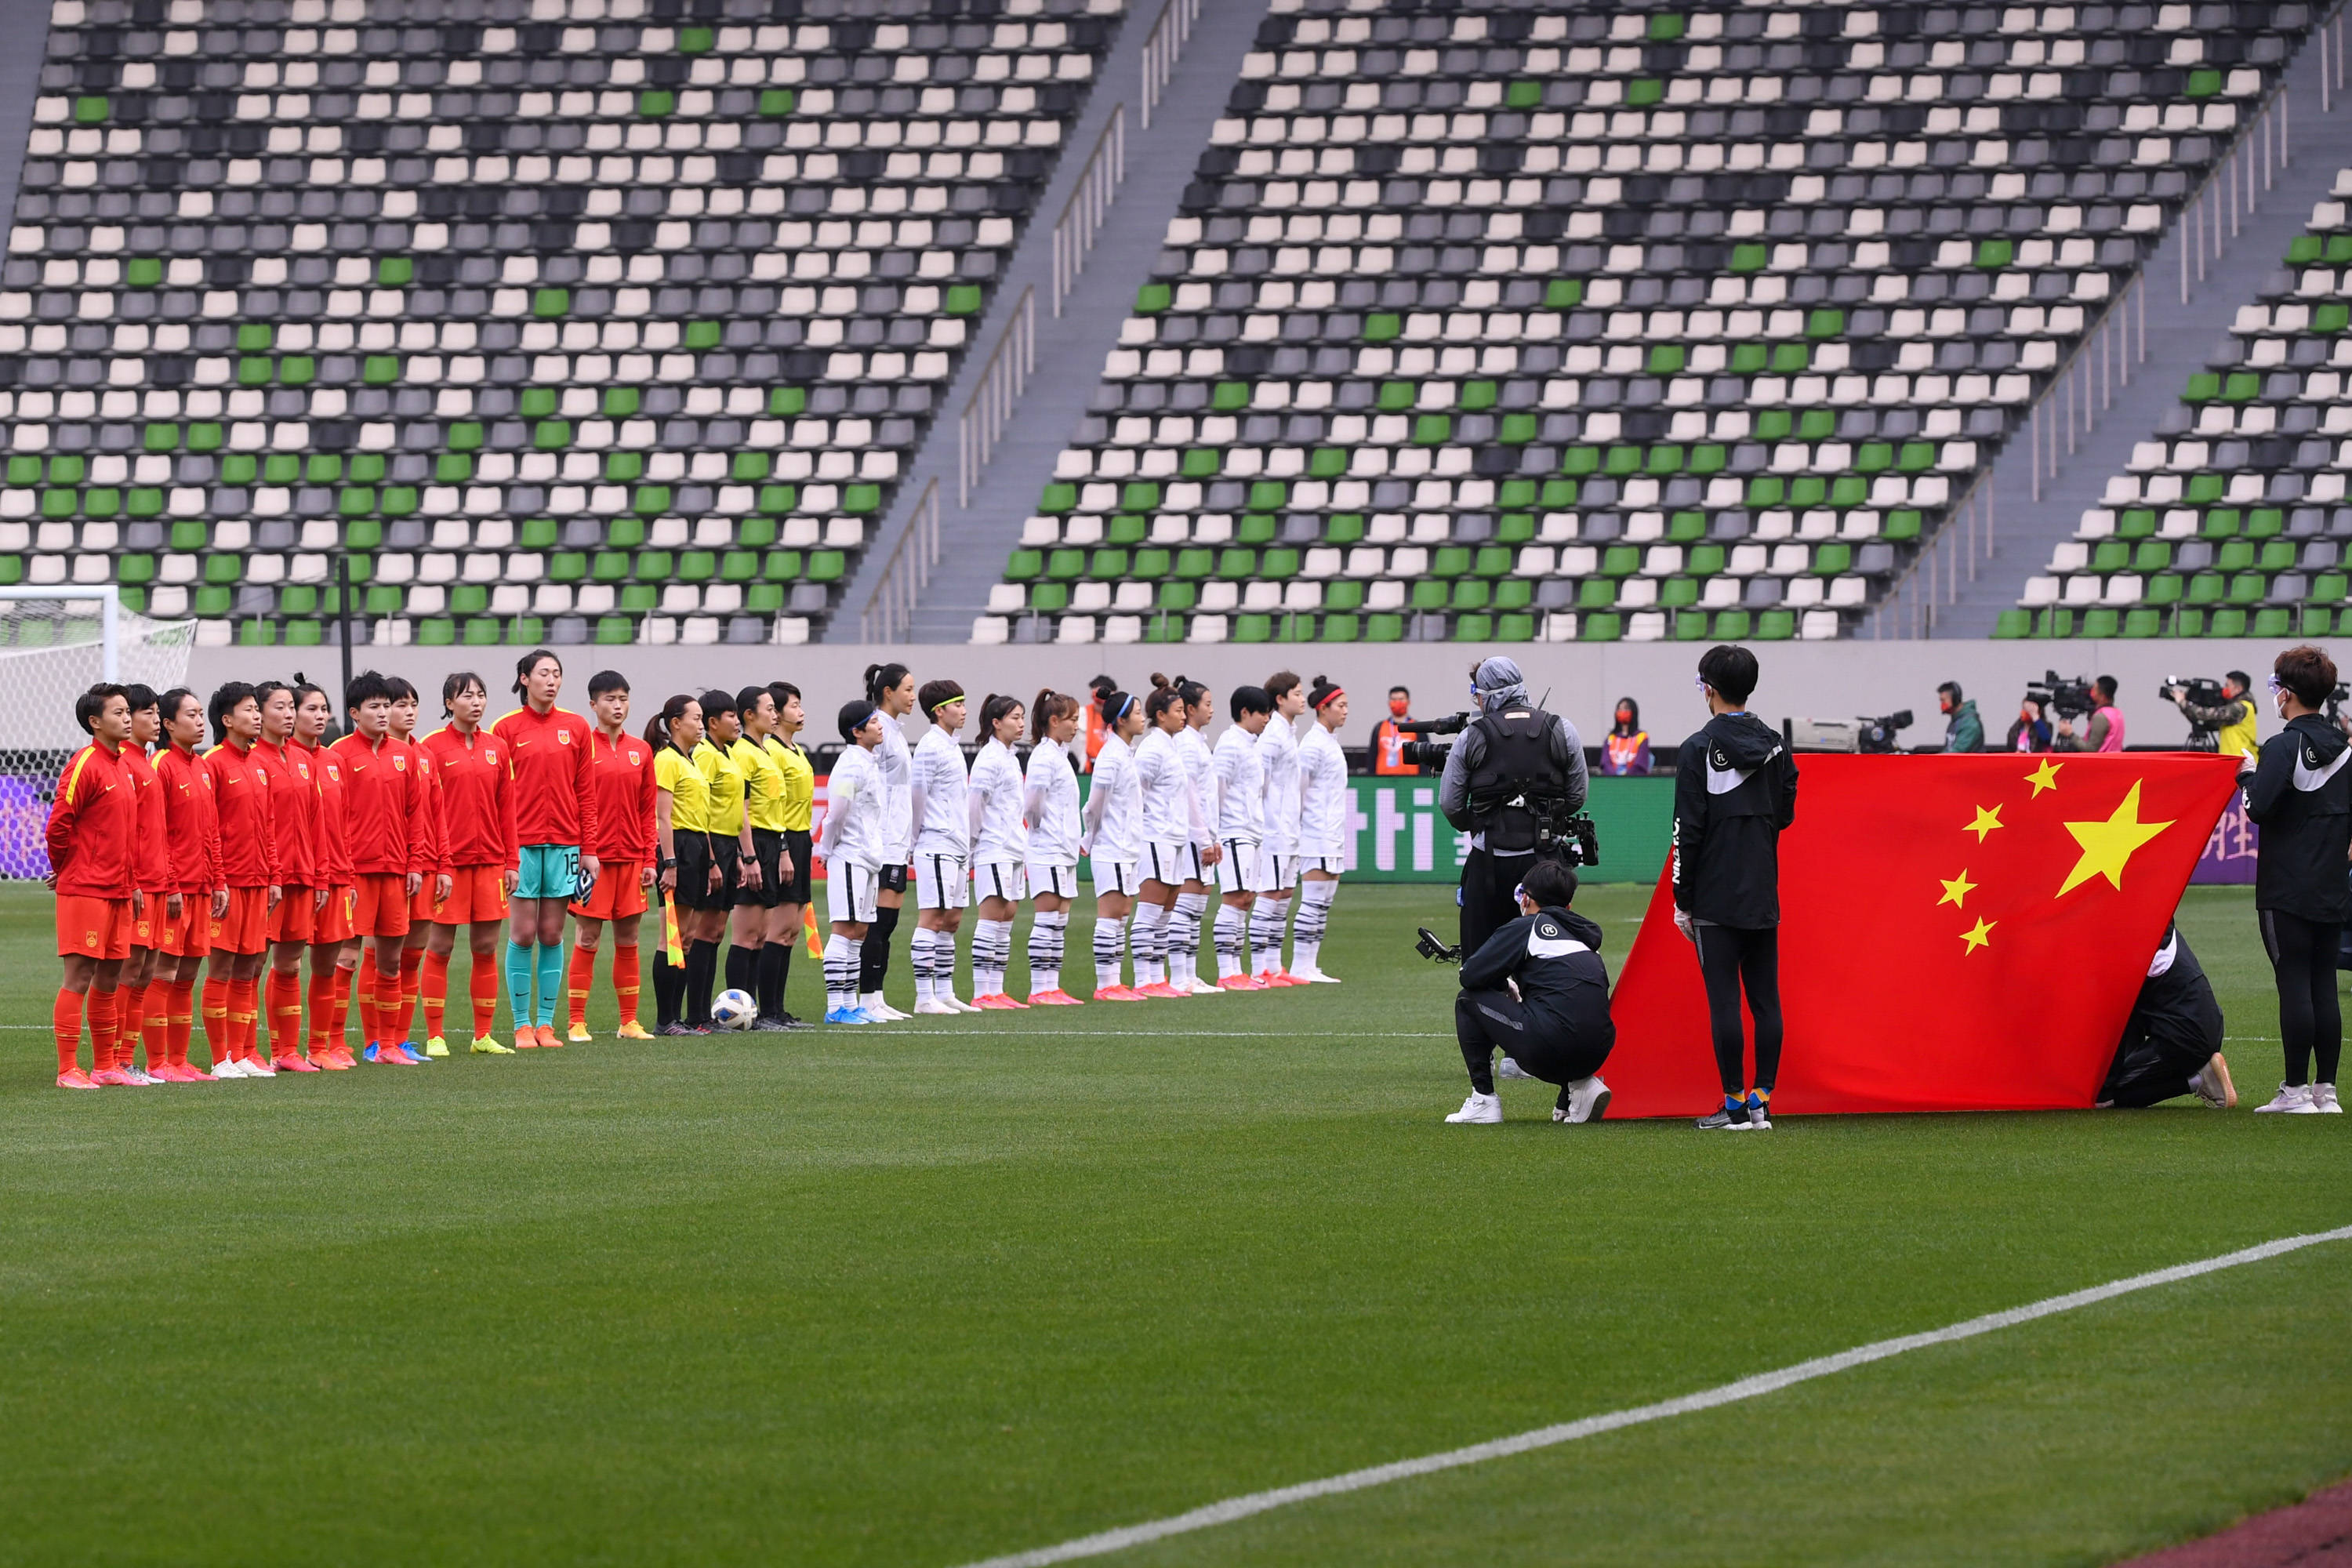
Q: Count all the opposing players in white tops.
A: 11